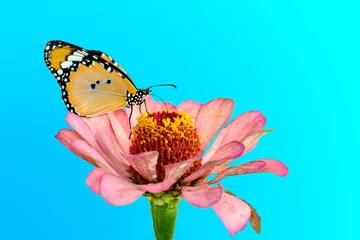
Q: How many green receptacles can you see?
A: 1